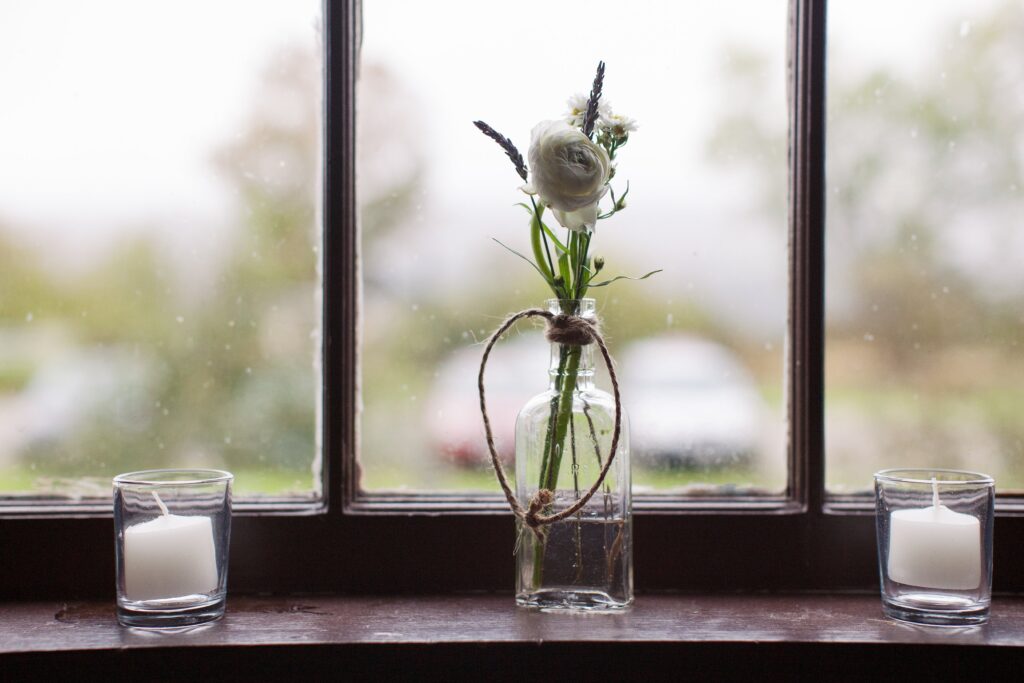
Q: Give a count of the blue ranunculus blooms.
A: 0